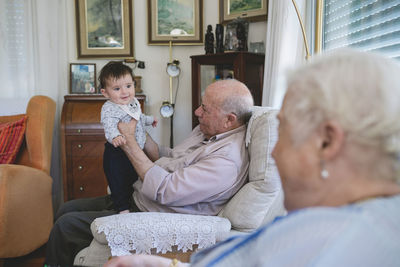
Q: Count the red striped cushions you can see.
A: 1